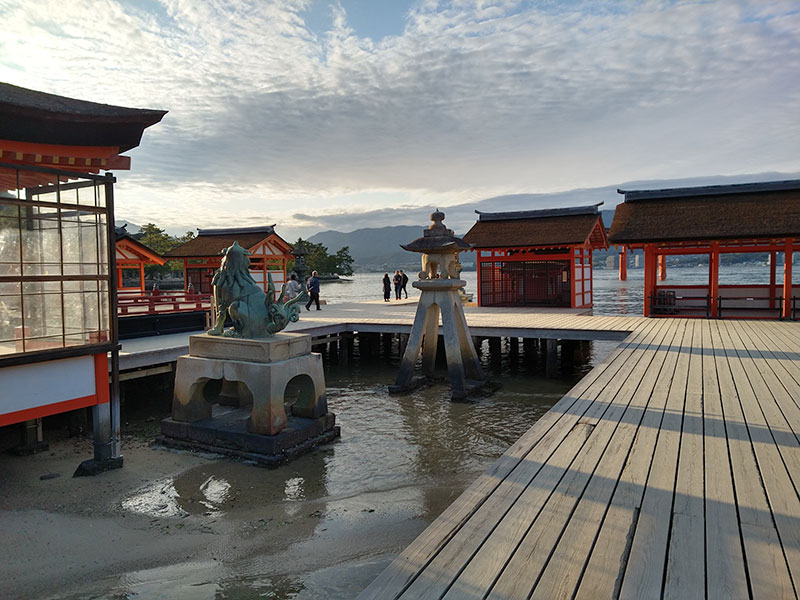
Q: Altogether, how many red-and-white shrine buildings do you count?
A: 5